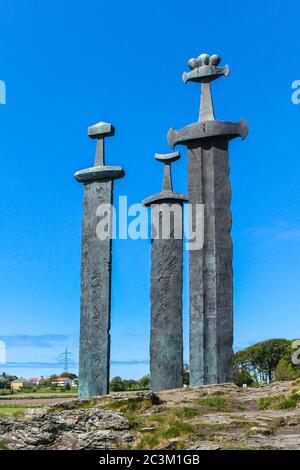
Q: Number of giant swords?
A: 3